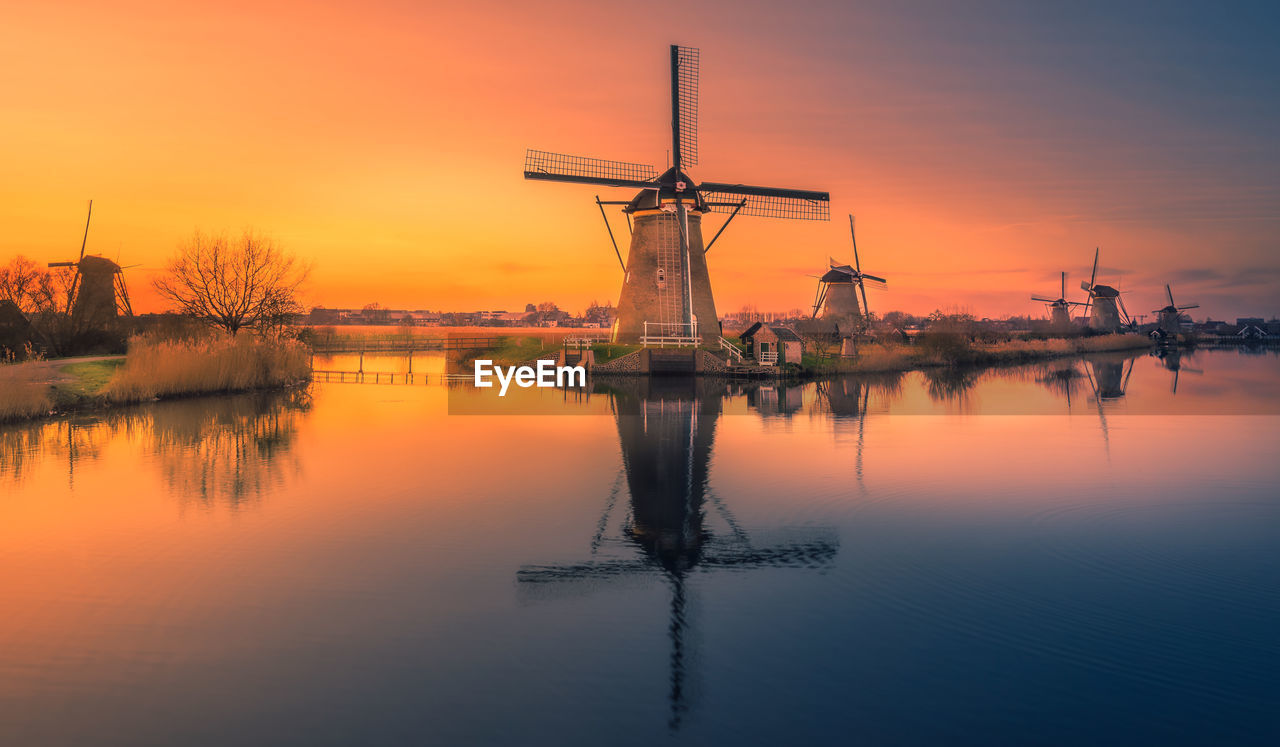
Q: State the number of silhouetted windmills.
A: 6